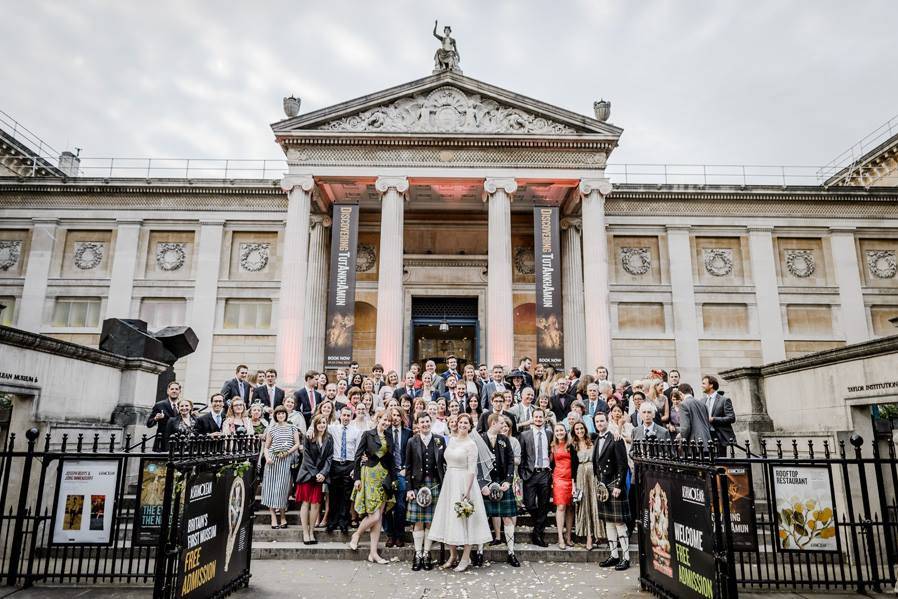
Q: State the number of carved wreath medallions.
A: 10